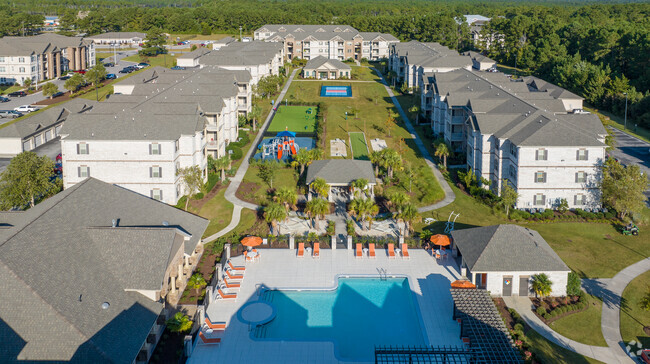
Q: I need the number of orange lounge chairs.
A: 12